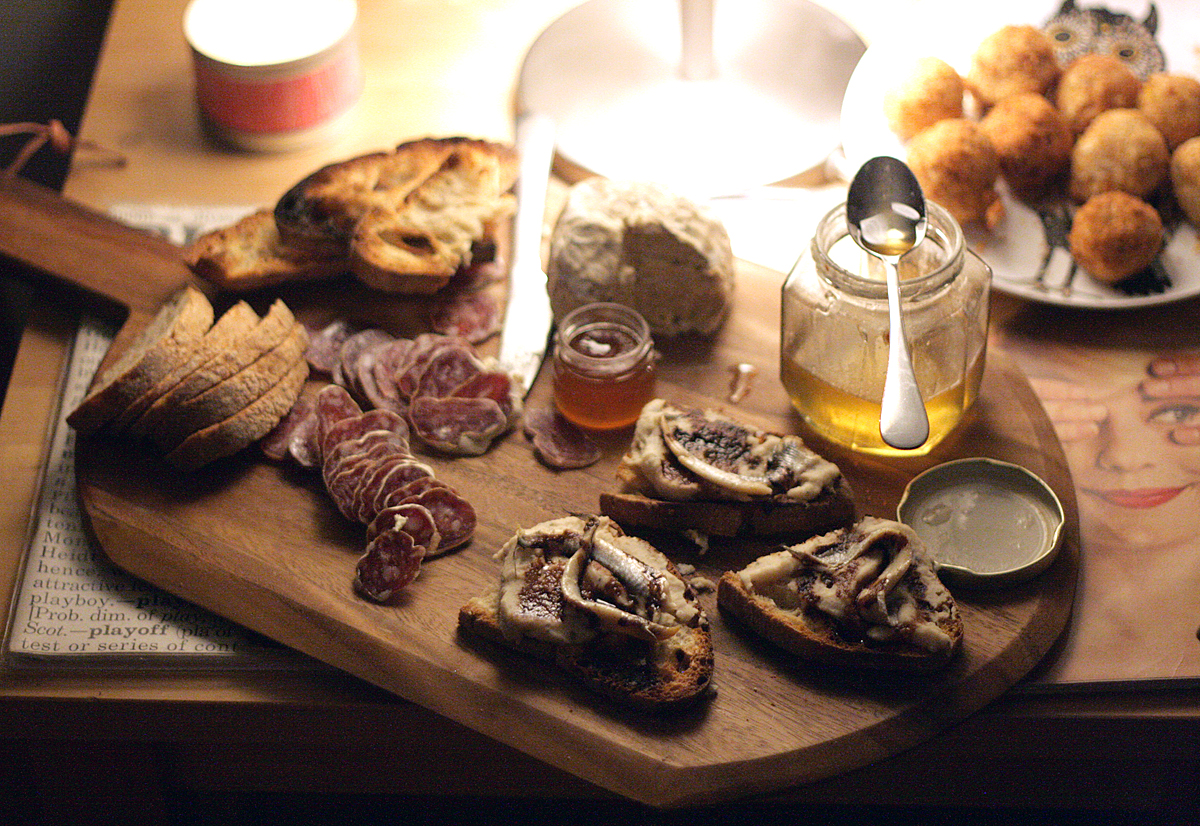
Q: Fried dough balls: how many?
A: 9